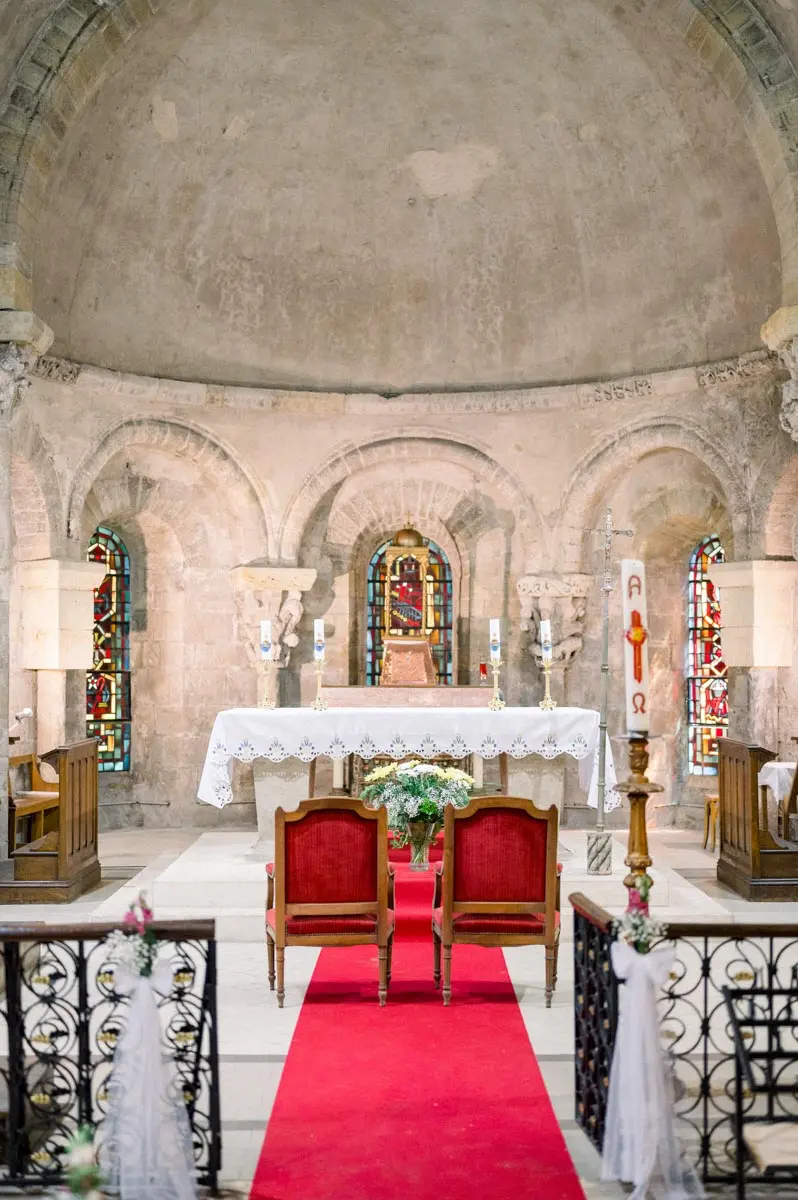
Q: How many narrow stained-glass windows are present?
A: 3